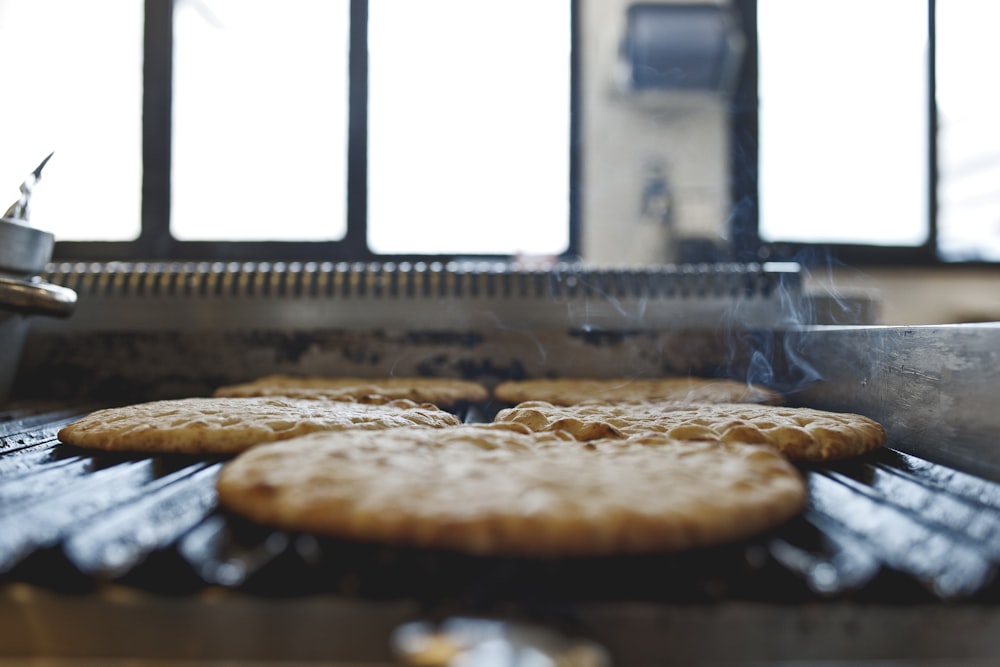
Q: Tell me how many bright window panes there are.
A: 5